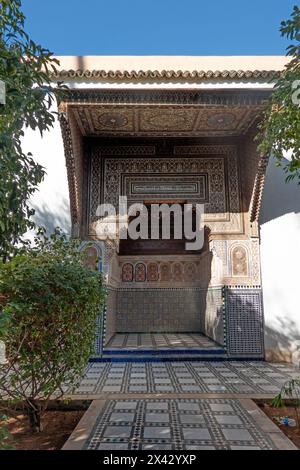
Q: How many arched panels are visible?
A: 8